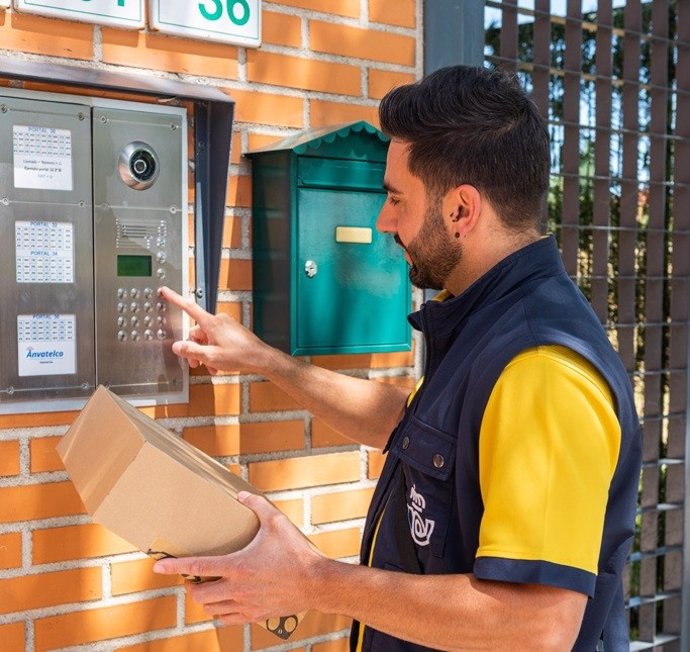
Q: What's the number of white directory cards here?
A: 3